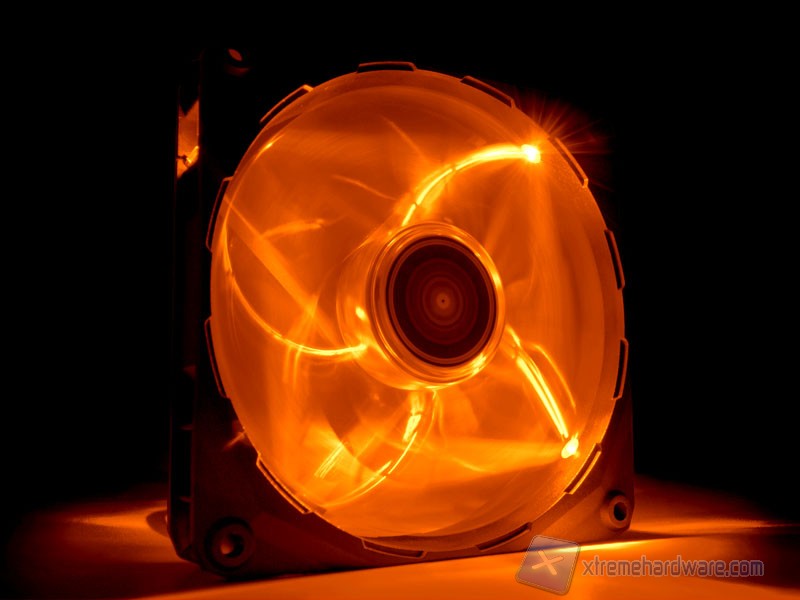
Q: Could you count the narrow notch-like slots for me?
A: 12